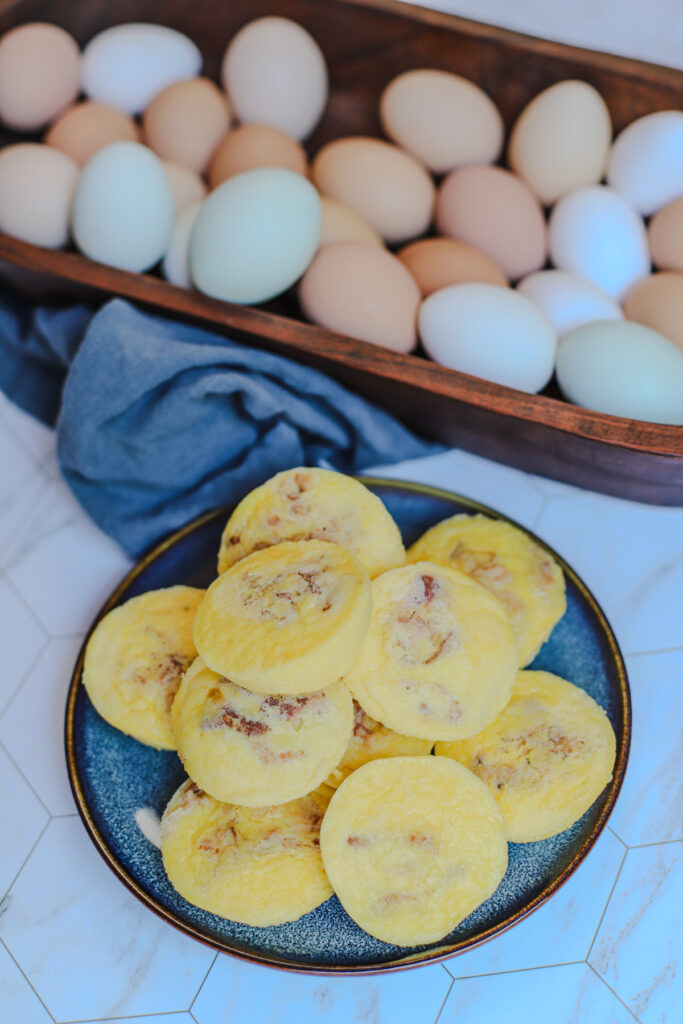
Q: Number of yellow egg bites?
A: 10